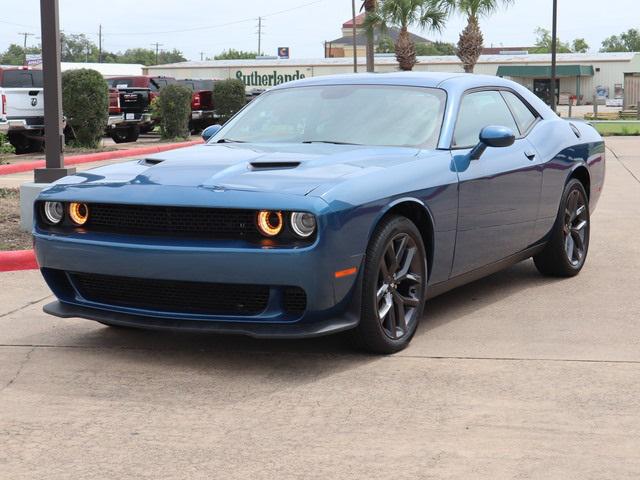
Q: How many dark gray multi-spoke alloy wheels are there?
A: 2